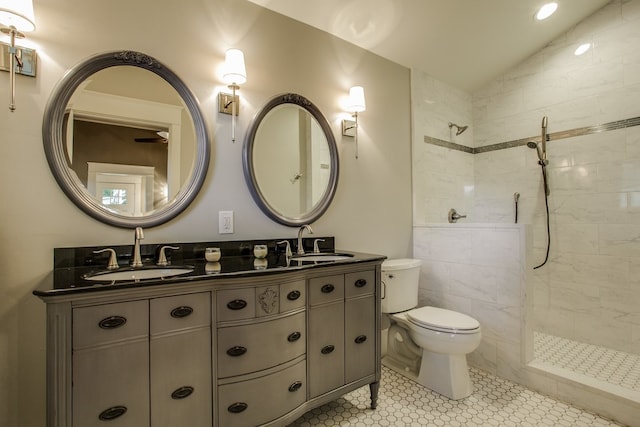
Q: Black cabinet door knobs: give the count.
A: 14